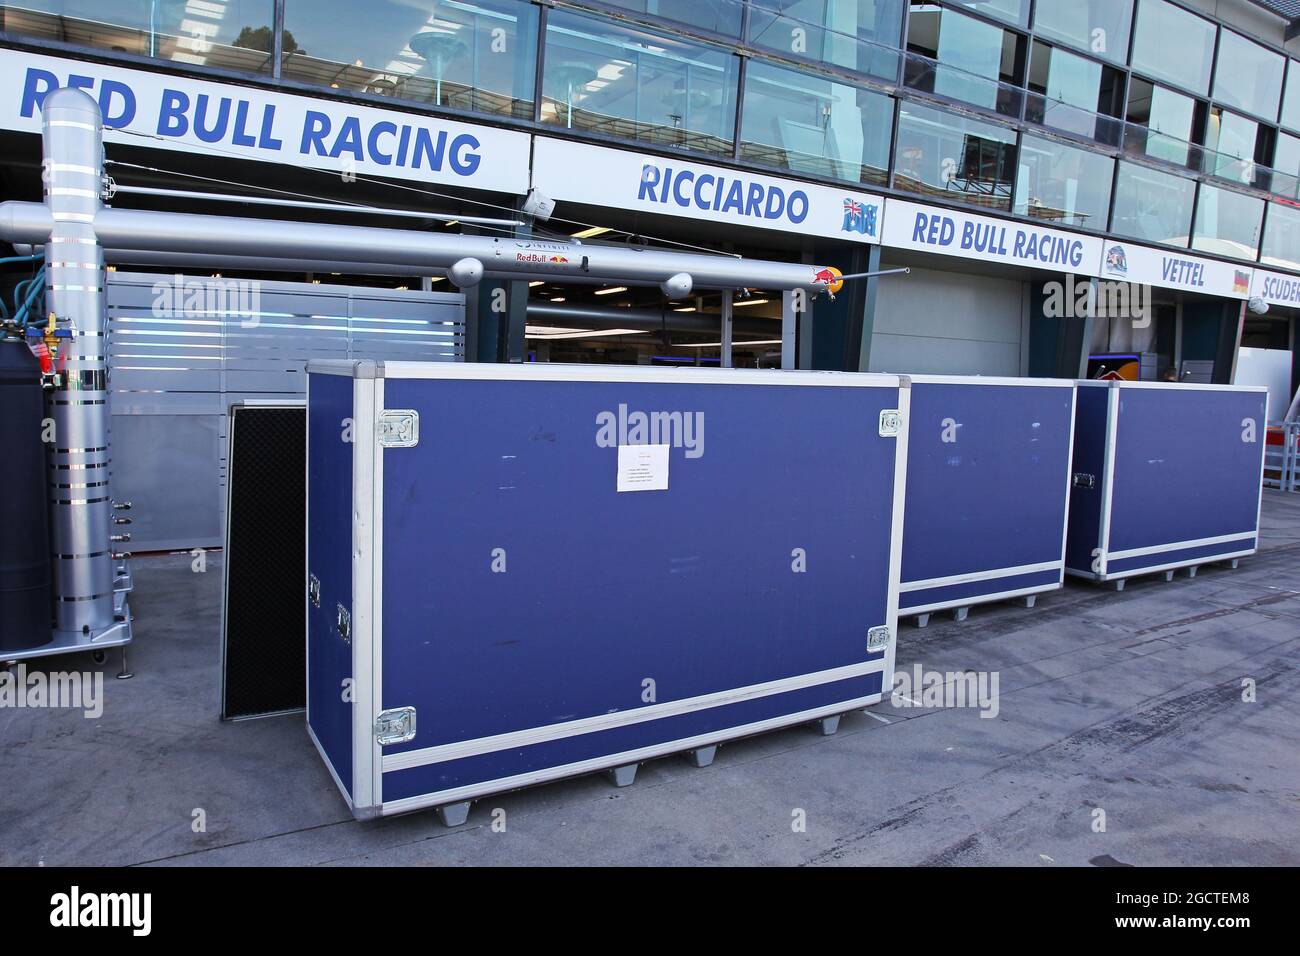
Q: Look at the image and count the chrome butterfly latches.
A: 4